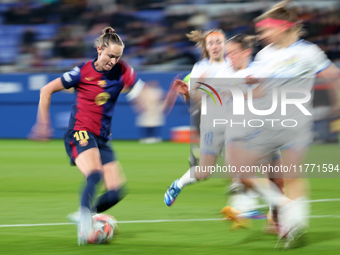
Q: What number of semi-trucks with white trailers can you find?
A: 0